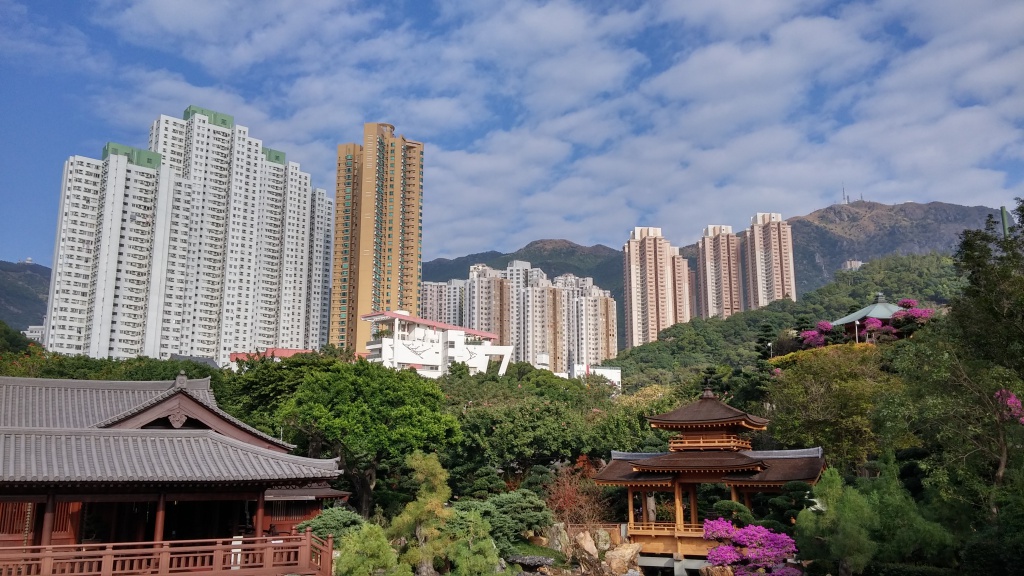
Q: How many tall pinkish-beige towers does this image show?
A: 3